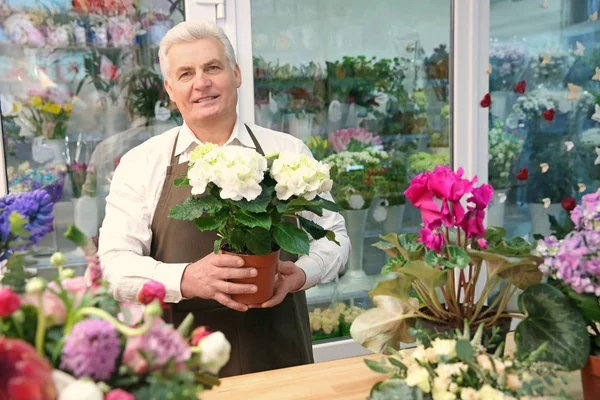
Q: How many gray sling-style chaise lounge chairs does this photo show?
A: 0